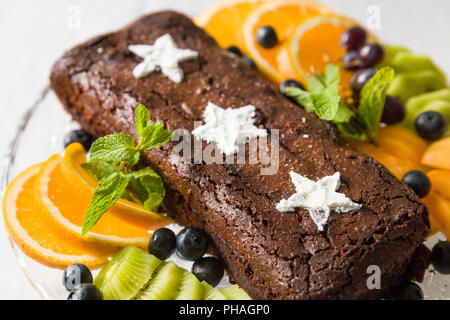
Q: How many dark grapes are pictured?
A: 5